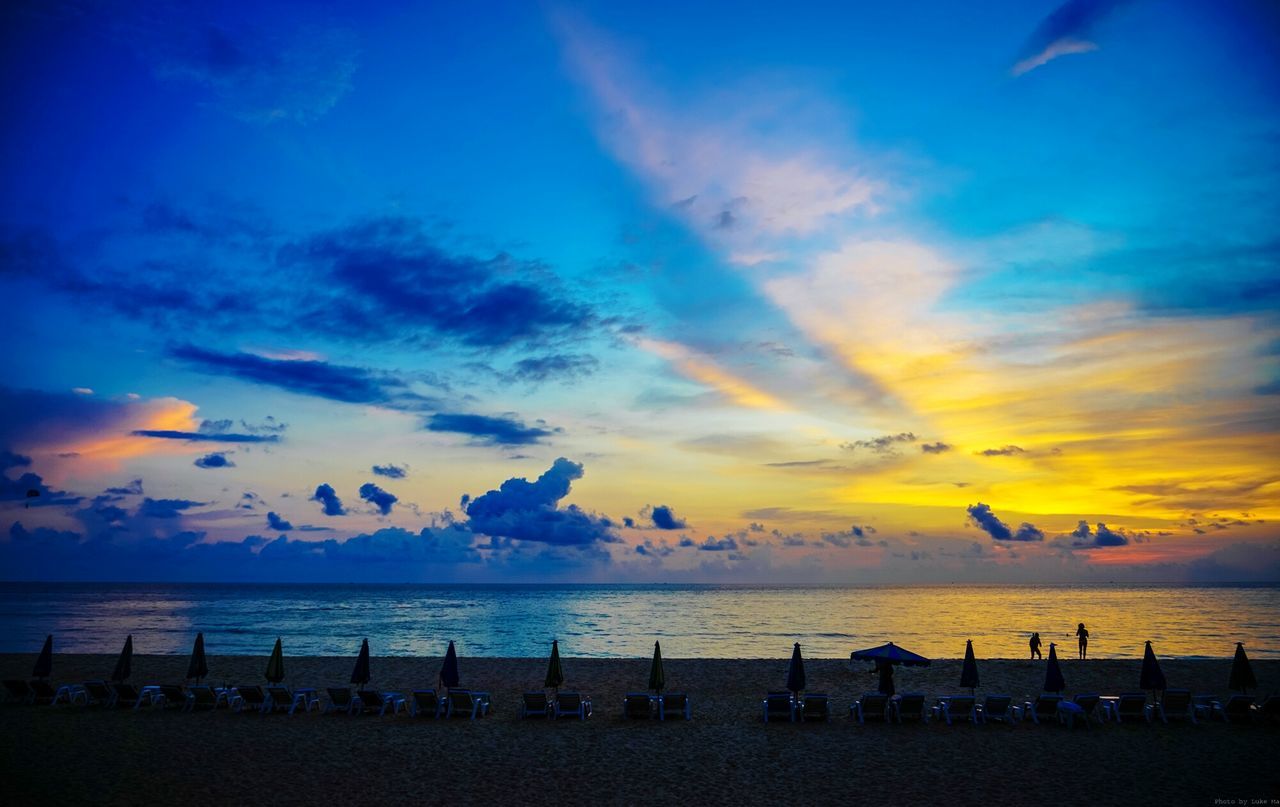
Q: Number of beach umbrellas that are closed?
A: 13